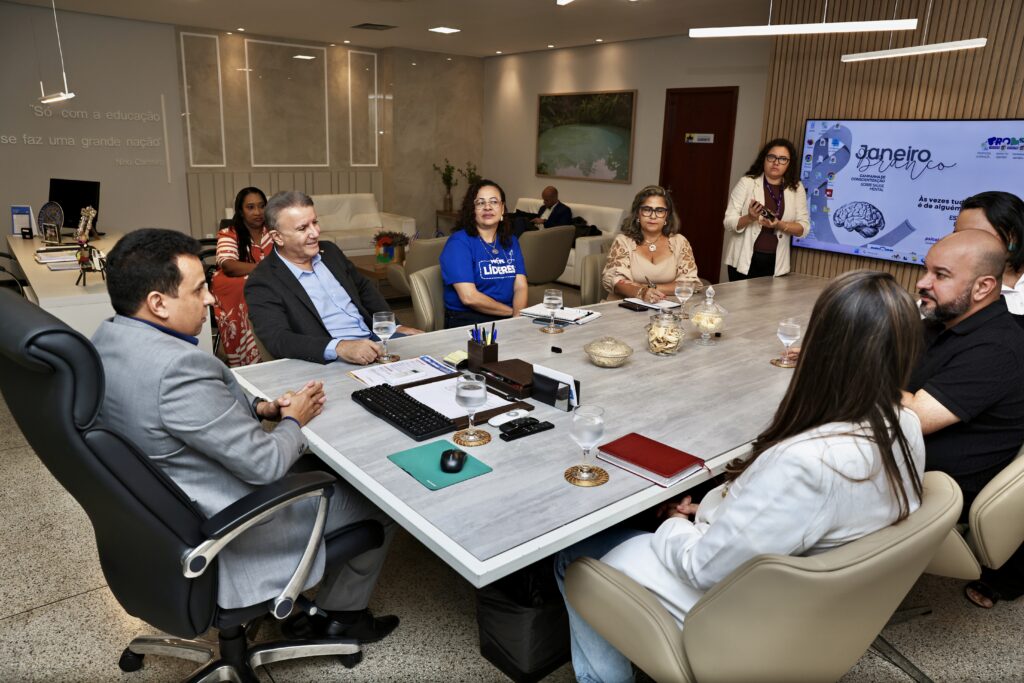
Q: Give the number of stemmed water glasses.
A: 6